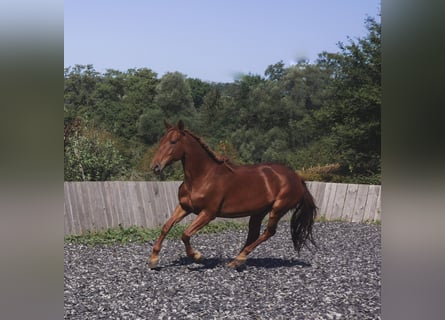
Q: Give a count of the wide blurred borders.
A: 2